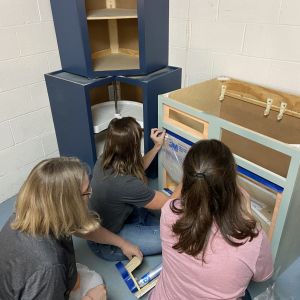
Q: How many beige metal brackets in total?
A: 3